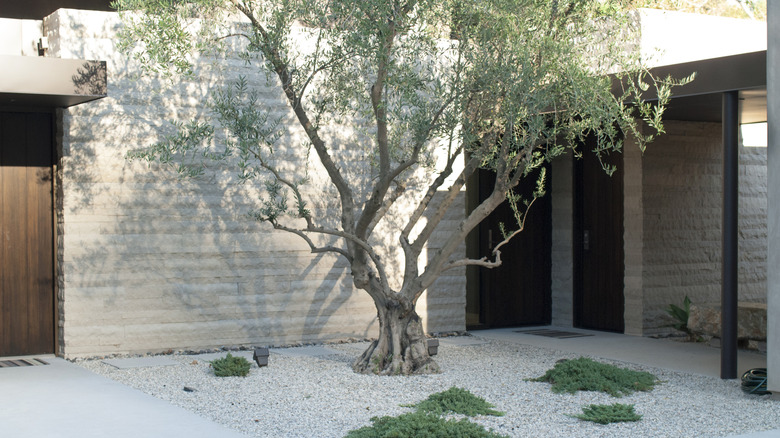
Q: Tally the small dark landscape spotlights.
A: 2